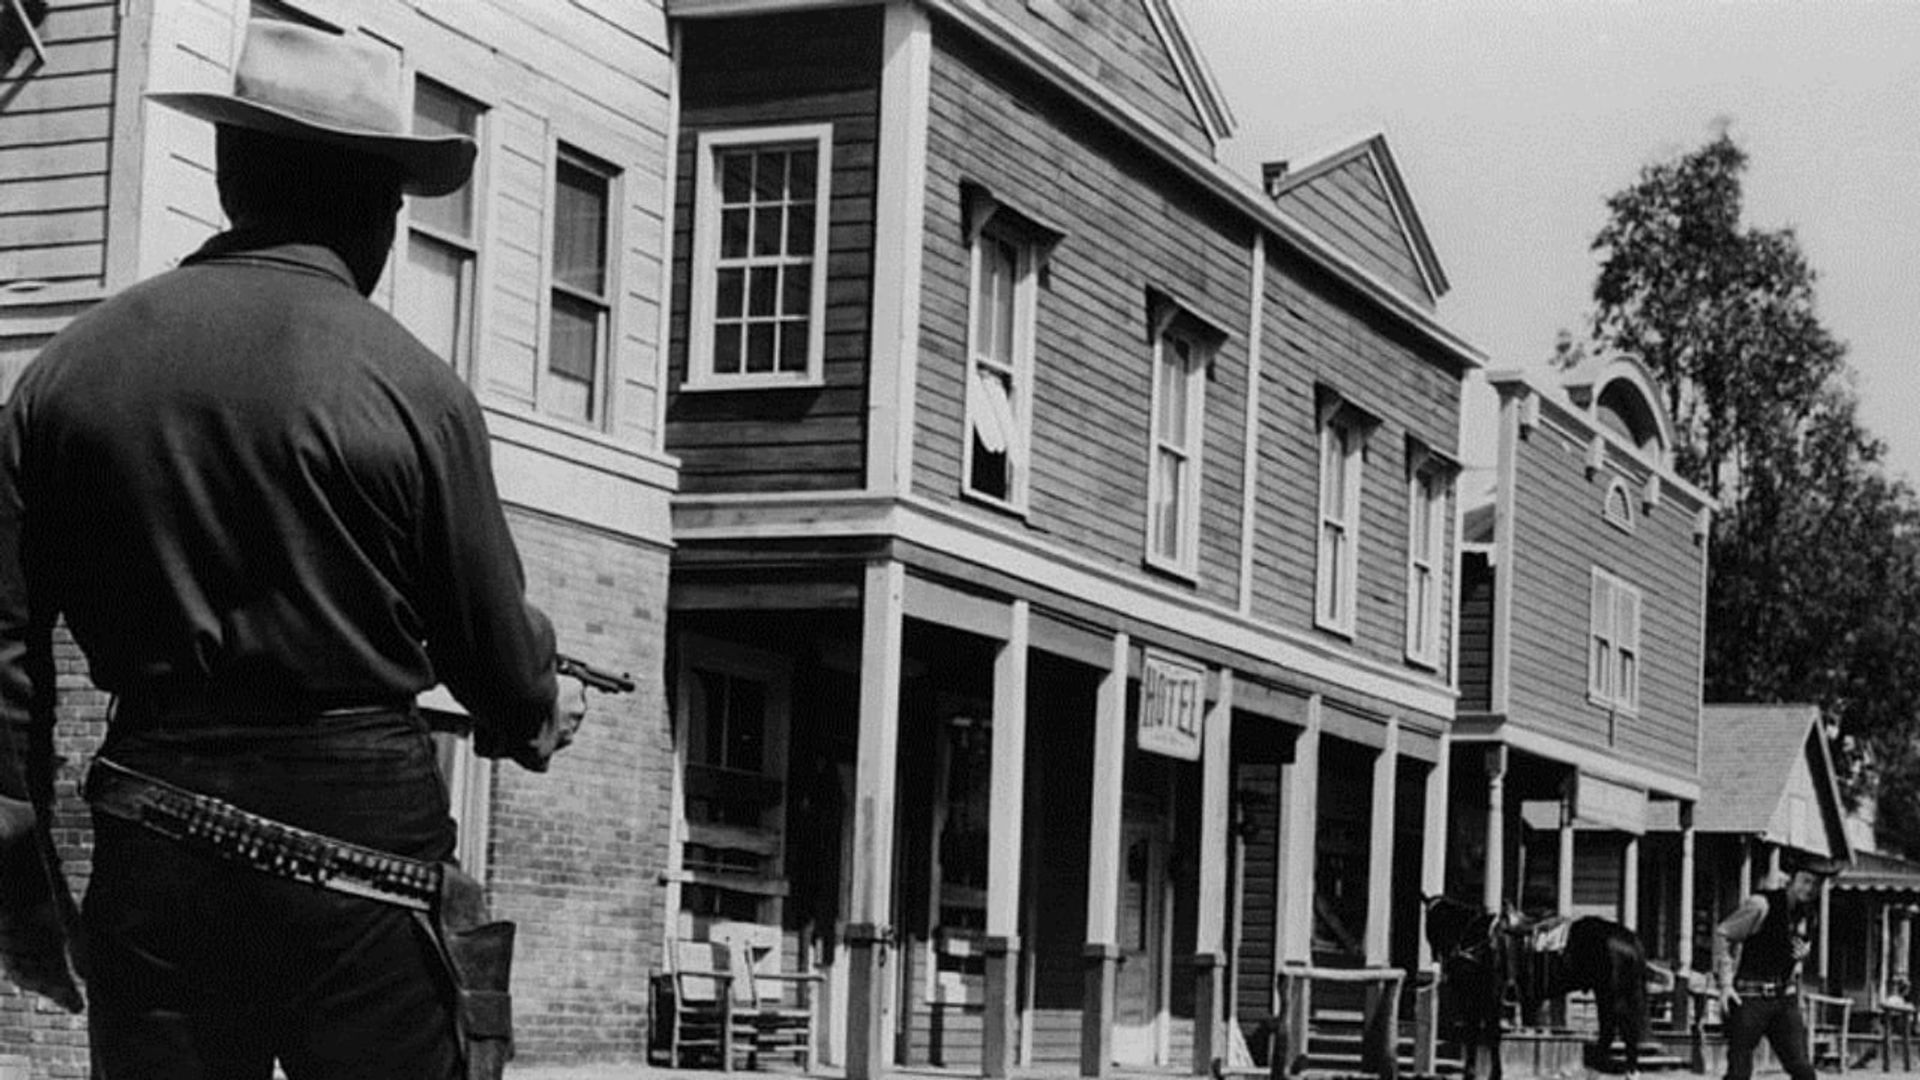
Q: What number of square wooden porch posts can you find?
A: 7